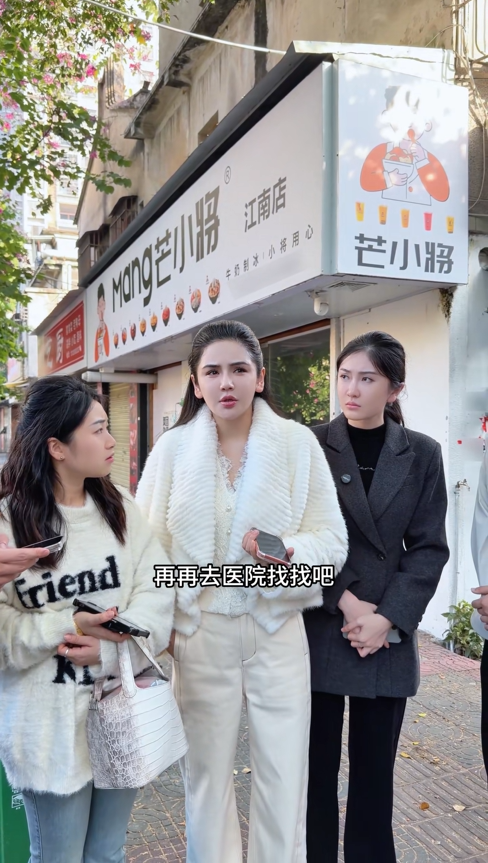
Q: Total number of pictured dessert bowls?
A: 9